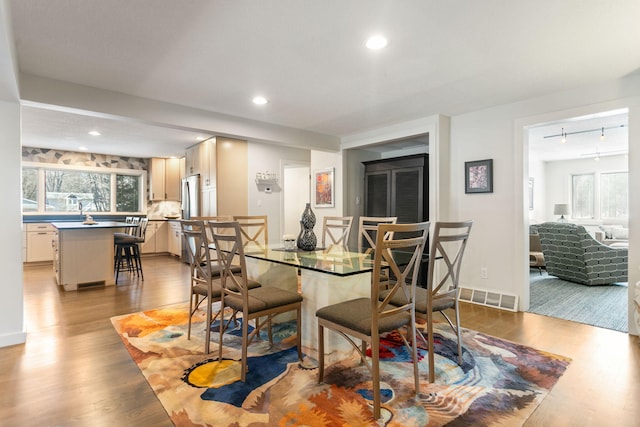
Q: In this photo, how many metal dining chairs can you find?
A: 8